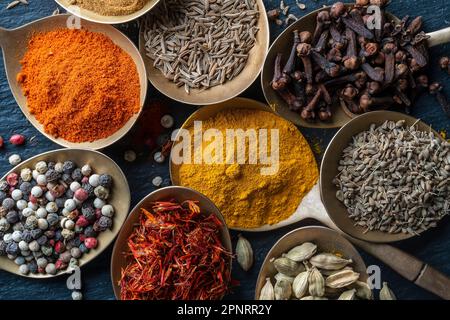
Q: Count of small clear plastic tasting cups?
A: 0